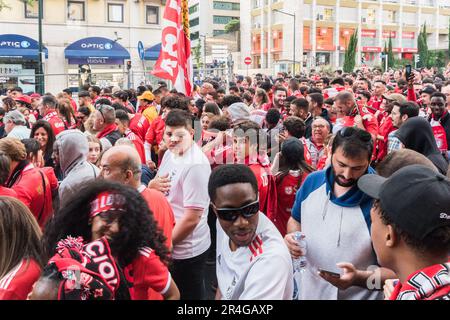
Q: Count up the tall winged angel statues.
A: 0